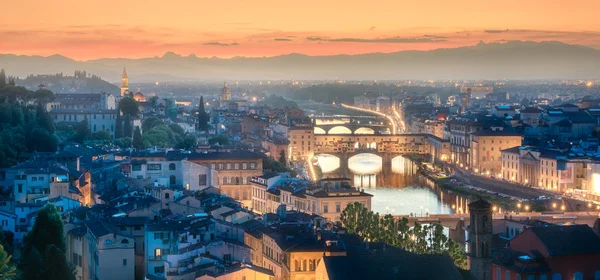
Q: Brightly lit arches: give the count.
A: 6